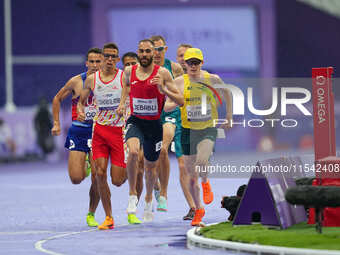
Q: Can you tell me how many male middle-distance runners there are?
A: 7